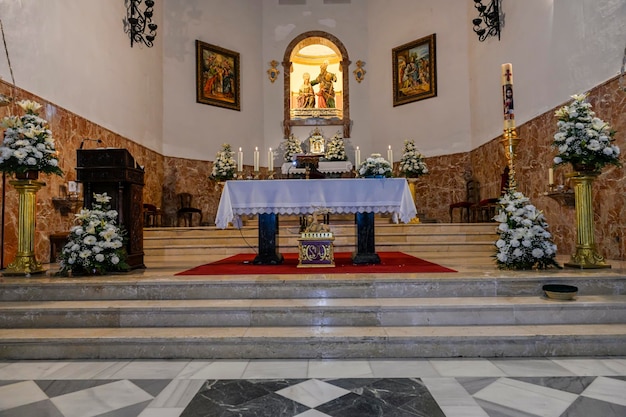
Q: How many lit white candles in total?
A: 5